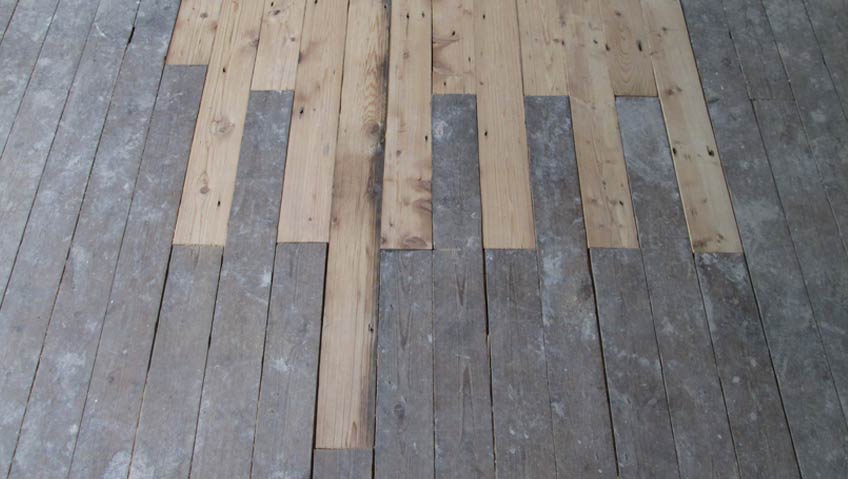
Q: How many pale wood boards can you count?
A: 12